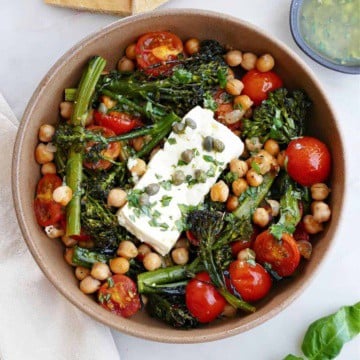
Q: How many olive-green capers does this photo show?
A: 9